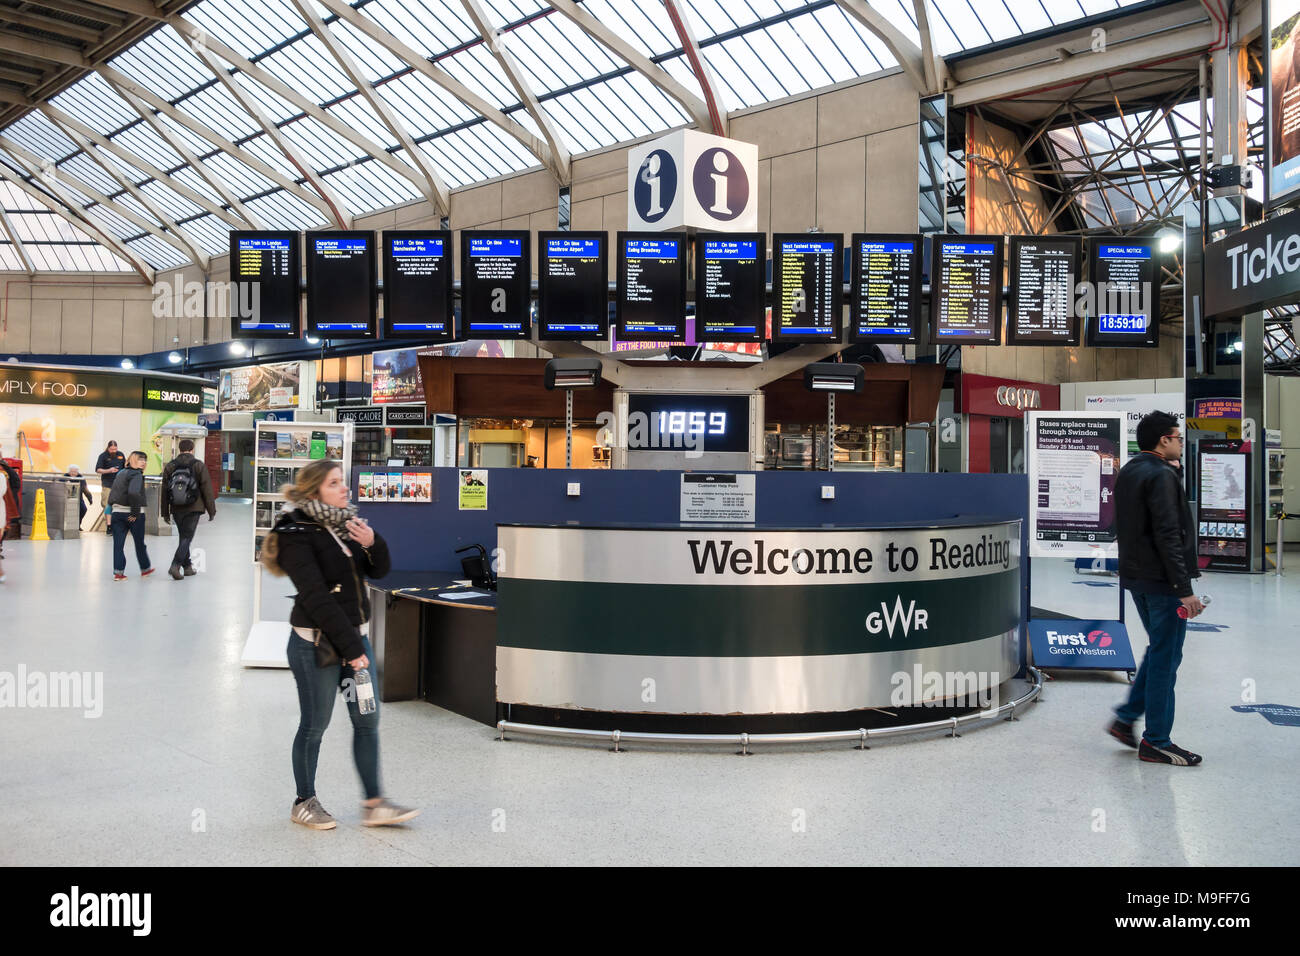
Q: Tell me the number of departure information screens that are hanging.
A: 12